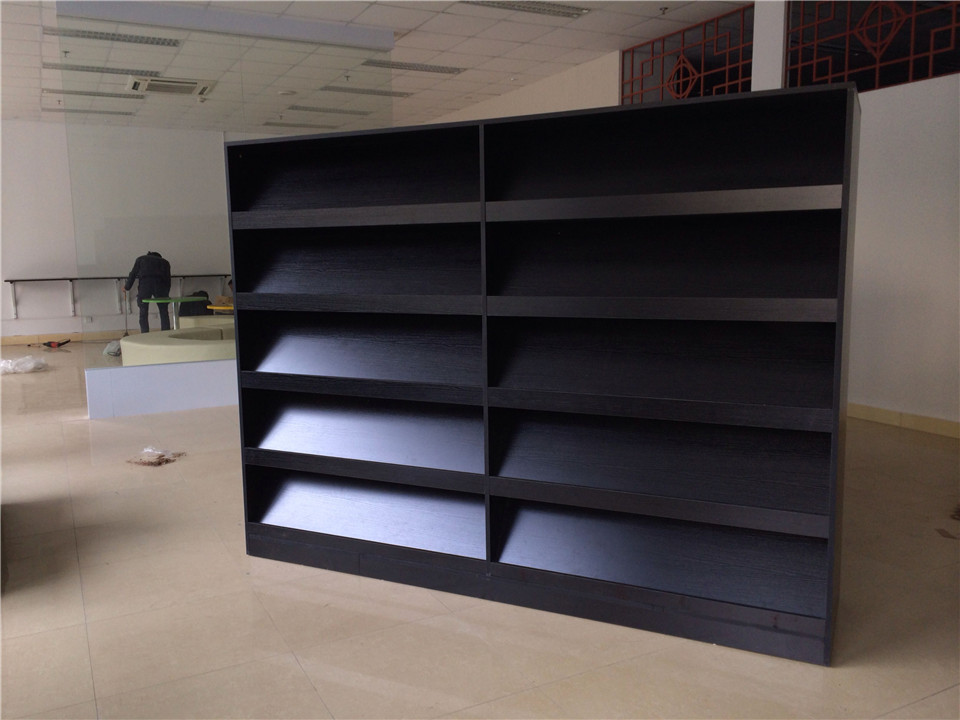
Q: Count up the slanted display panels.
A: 10